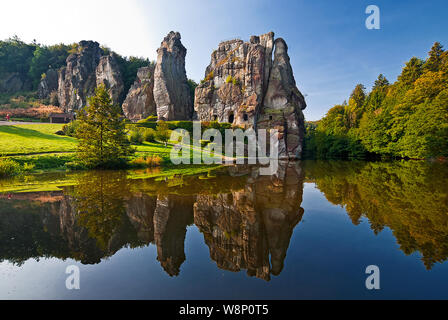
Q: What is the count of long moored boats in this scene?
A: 0